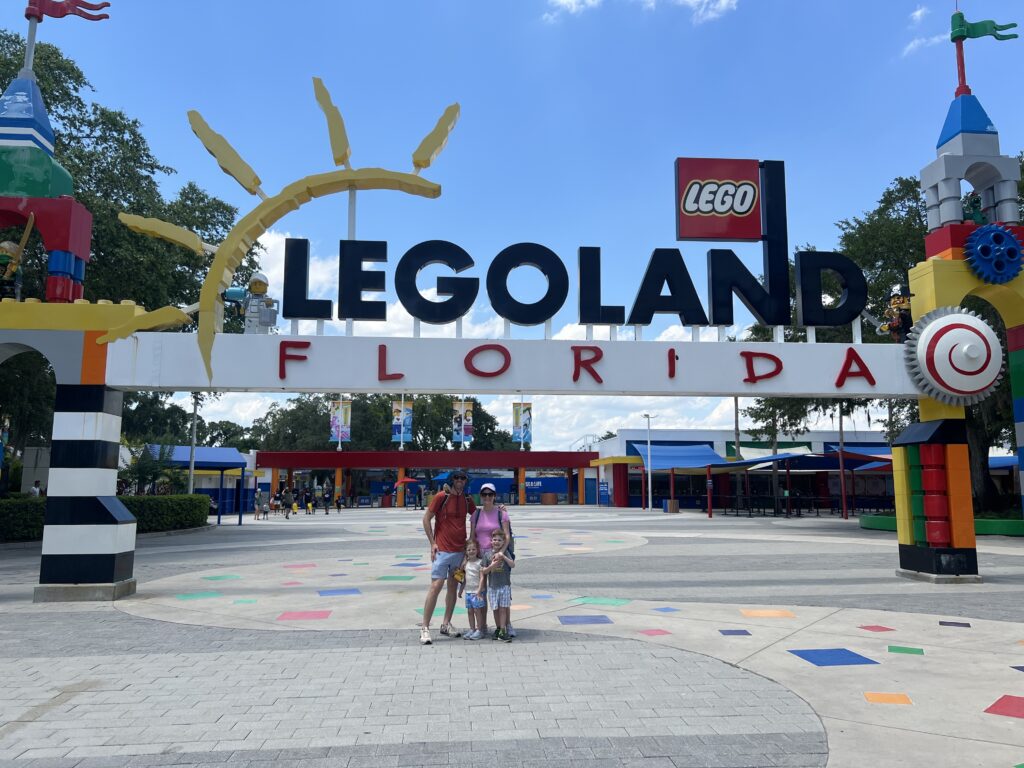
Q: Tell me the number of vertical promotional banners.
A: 4